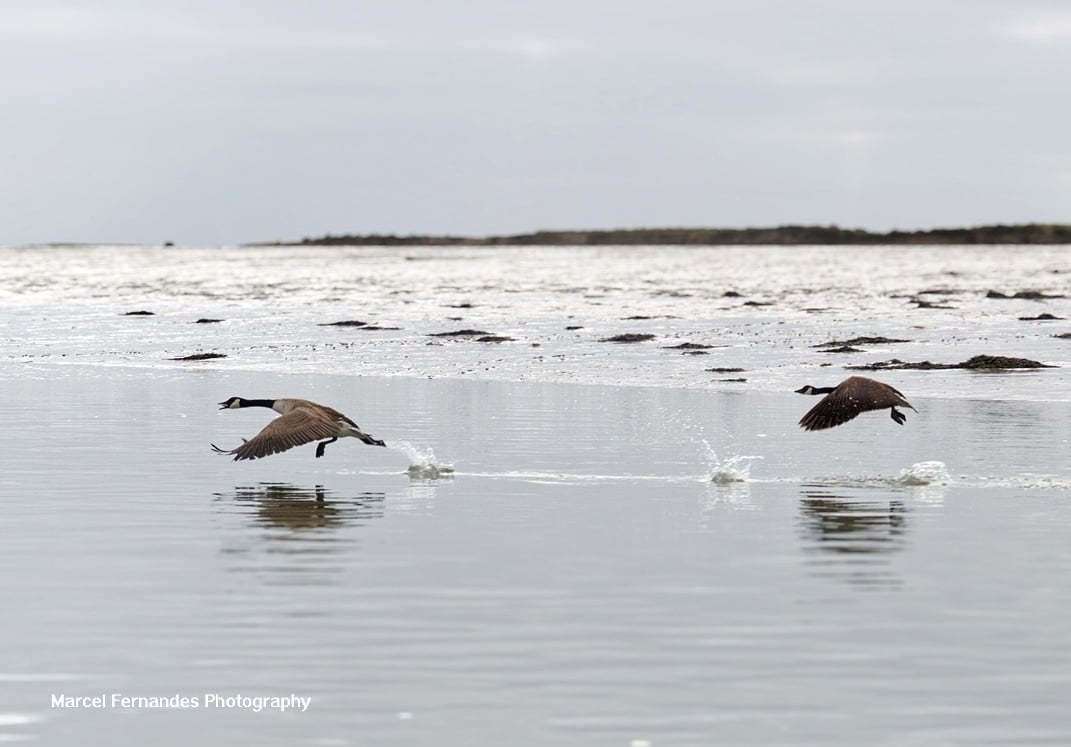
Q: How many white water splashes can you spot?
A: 3